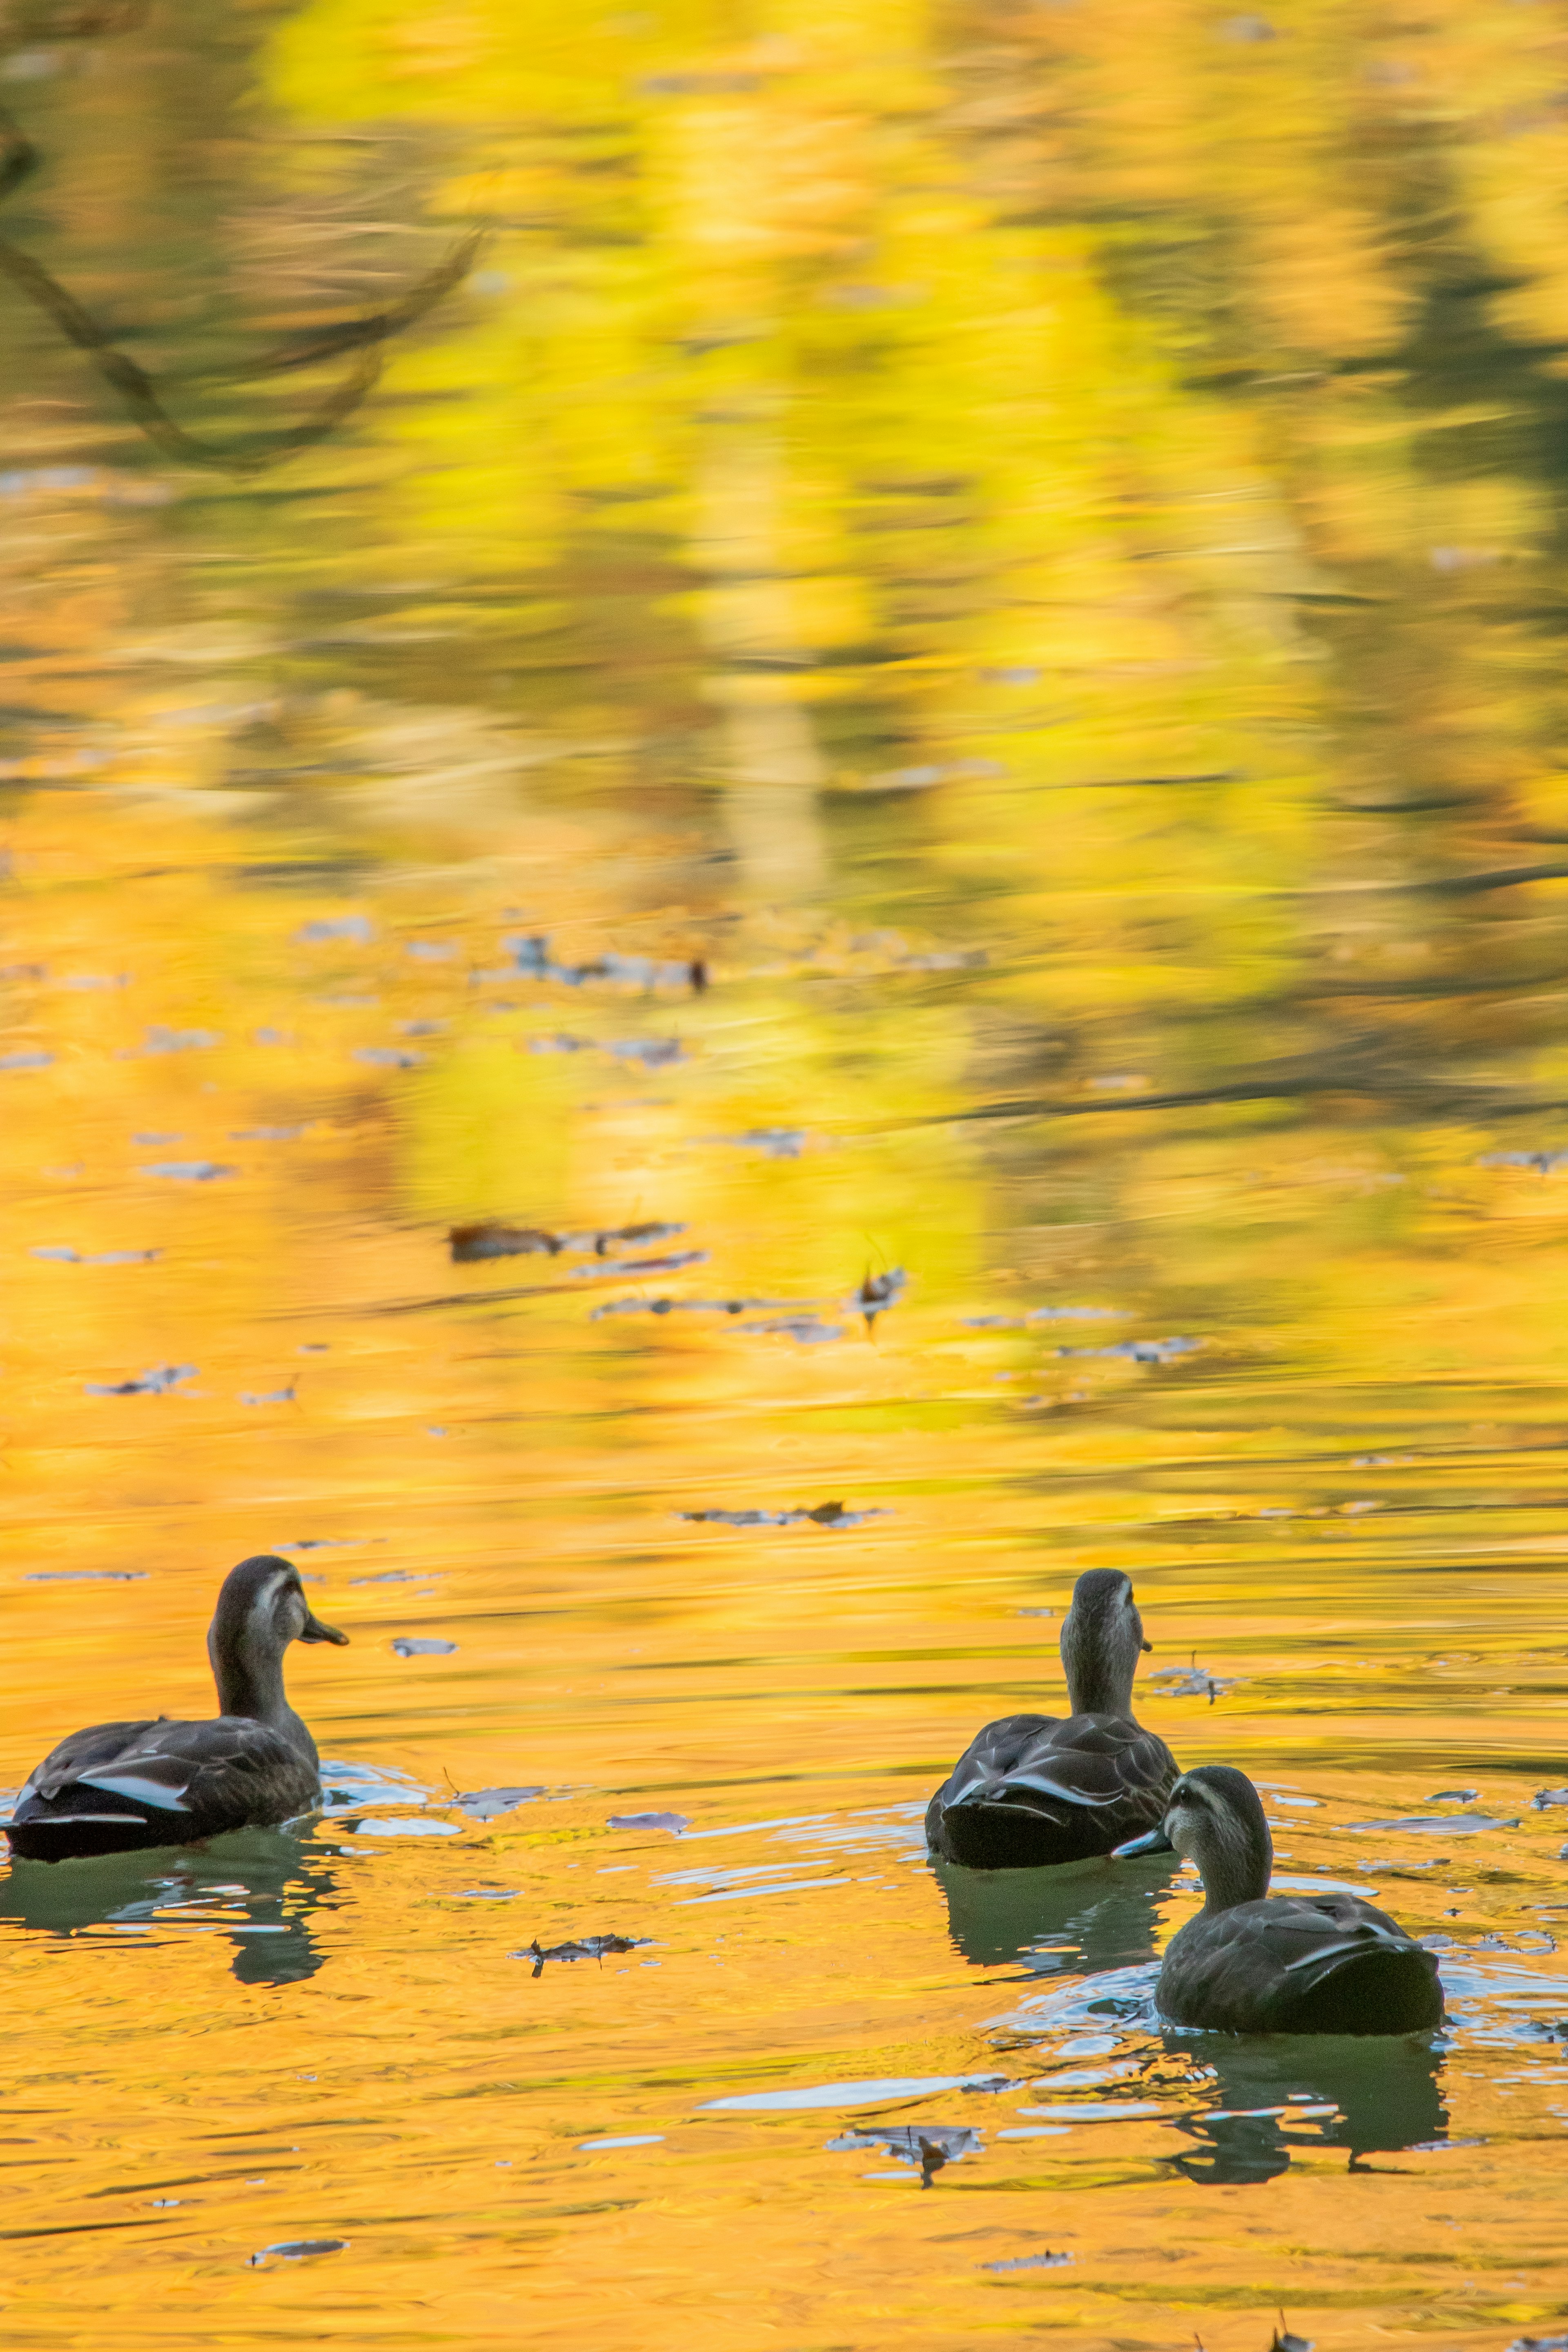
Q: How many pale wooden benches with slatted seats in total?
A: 0